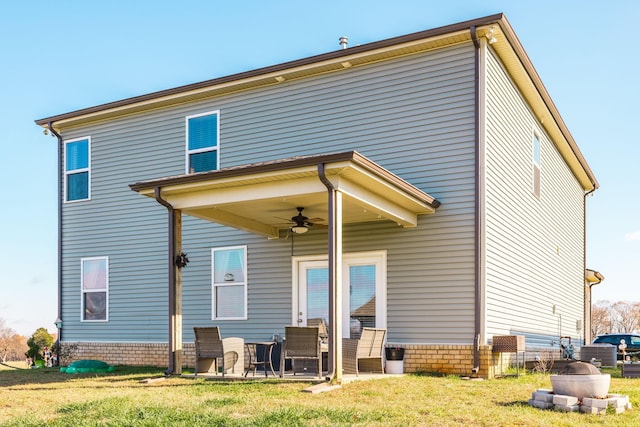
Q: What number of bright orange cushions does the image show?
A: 0